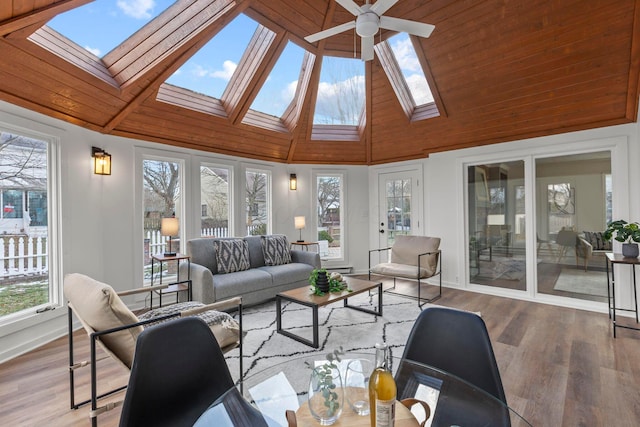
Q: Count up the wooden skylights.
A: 5